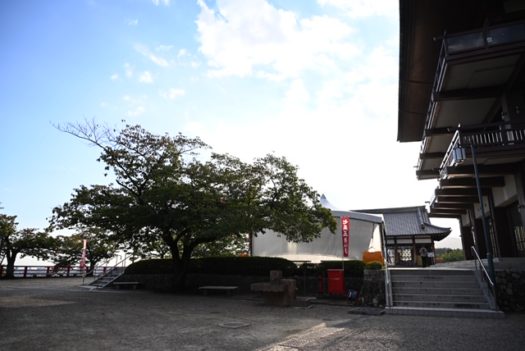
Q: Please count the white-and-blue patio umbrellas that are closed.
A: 0